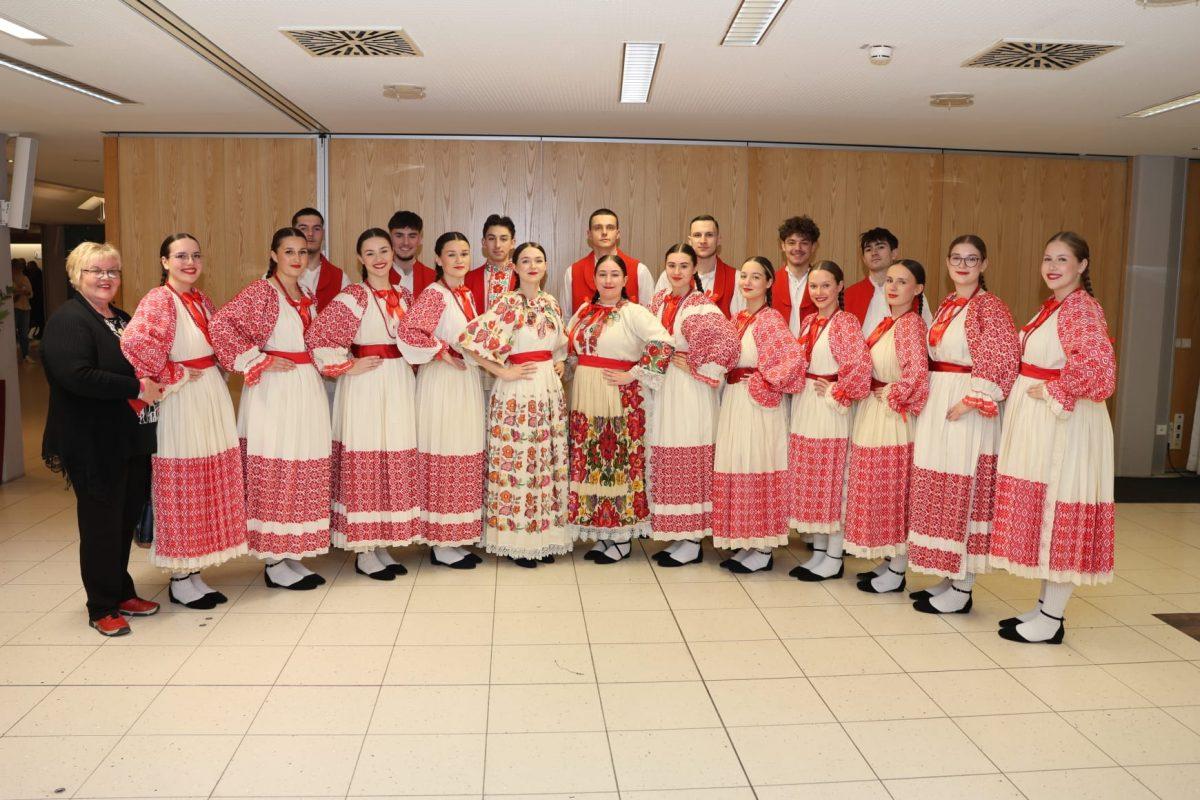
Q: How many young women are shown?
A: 12